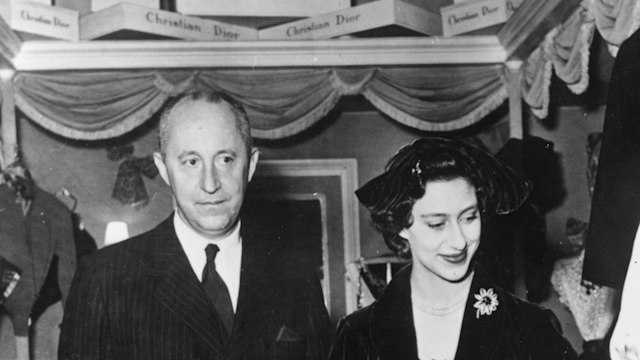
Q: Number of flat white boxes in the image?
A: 4